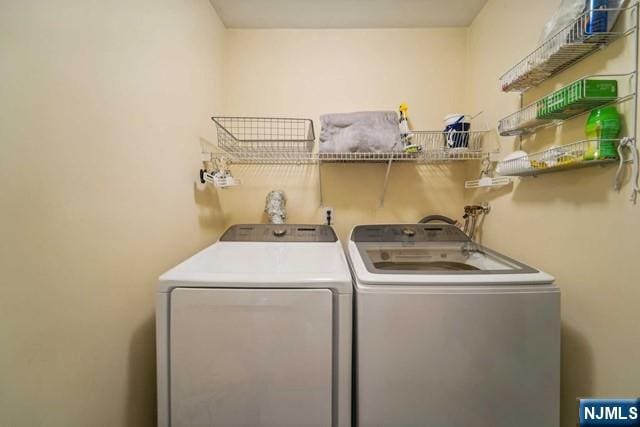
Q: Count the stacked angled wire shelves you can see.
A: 3